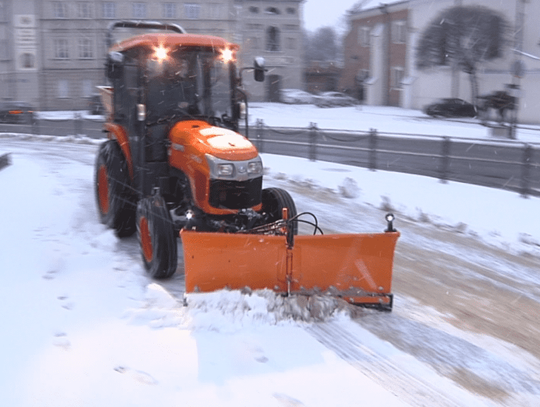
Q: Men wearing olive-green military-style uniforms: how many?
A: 0